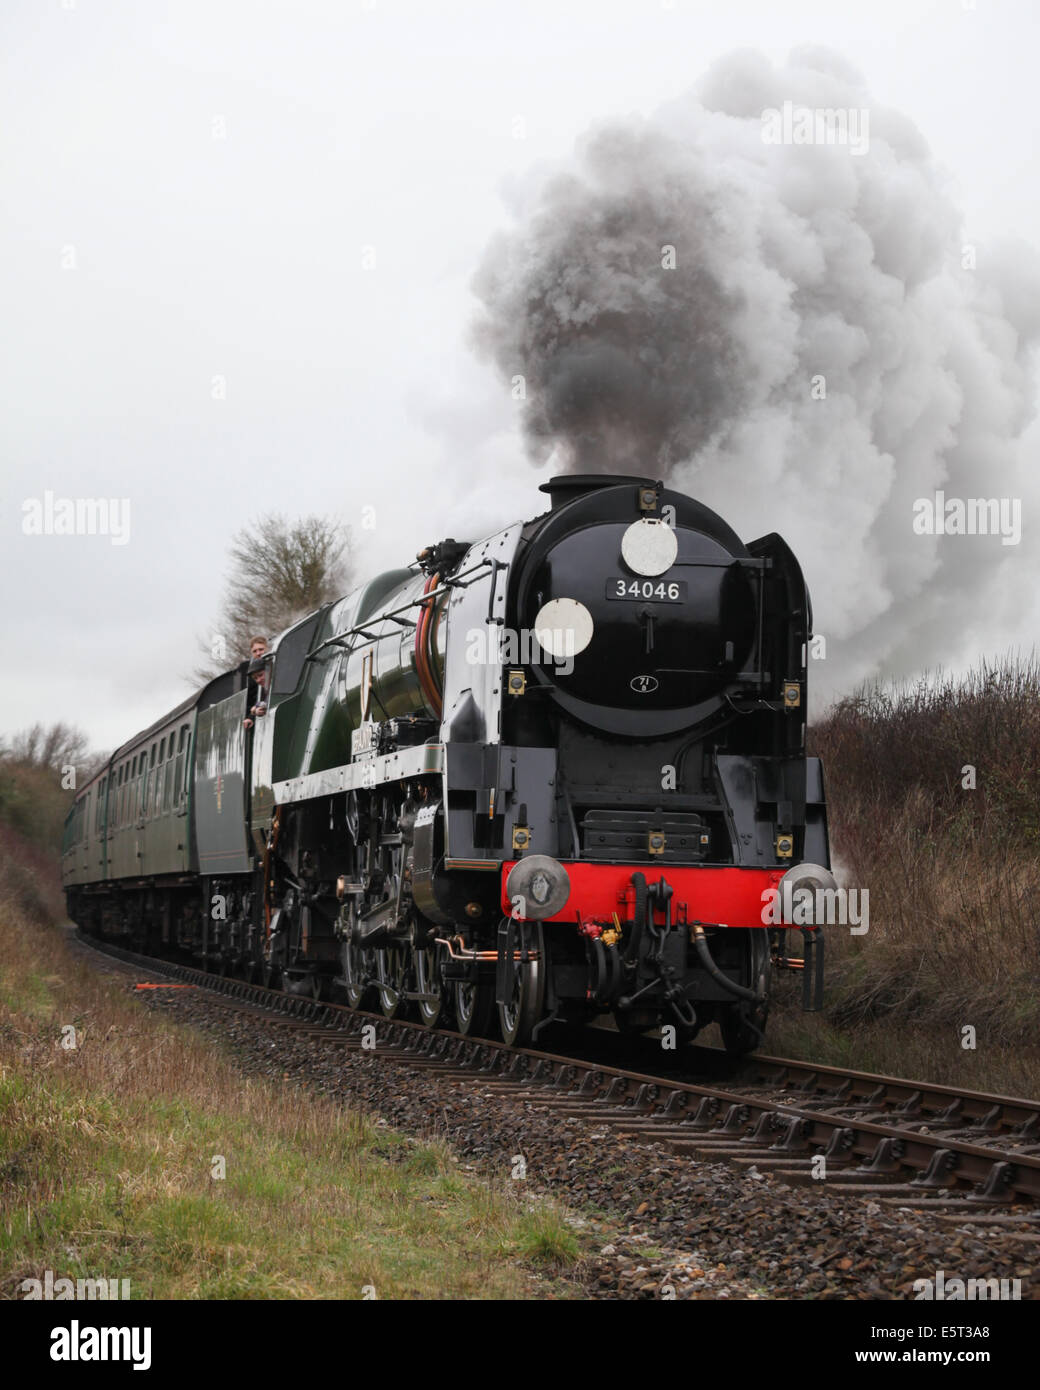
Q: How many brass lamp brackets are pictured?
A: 6